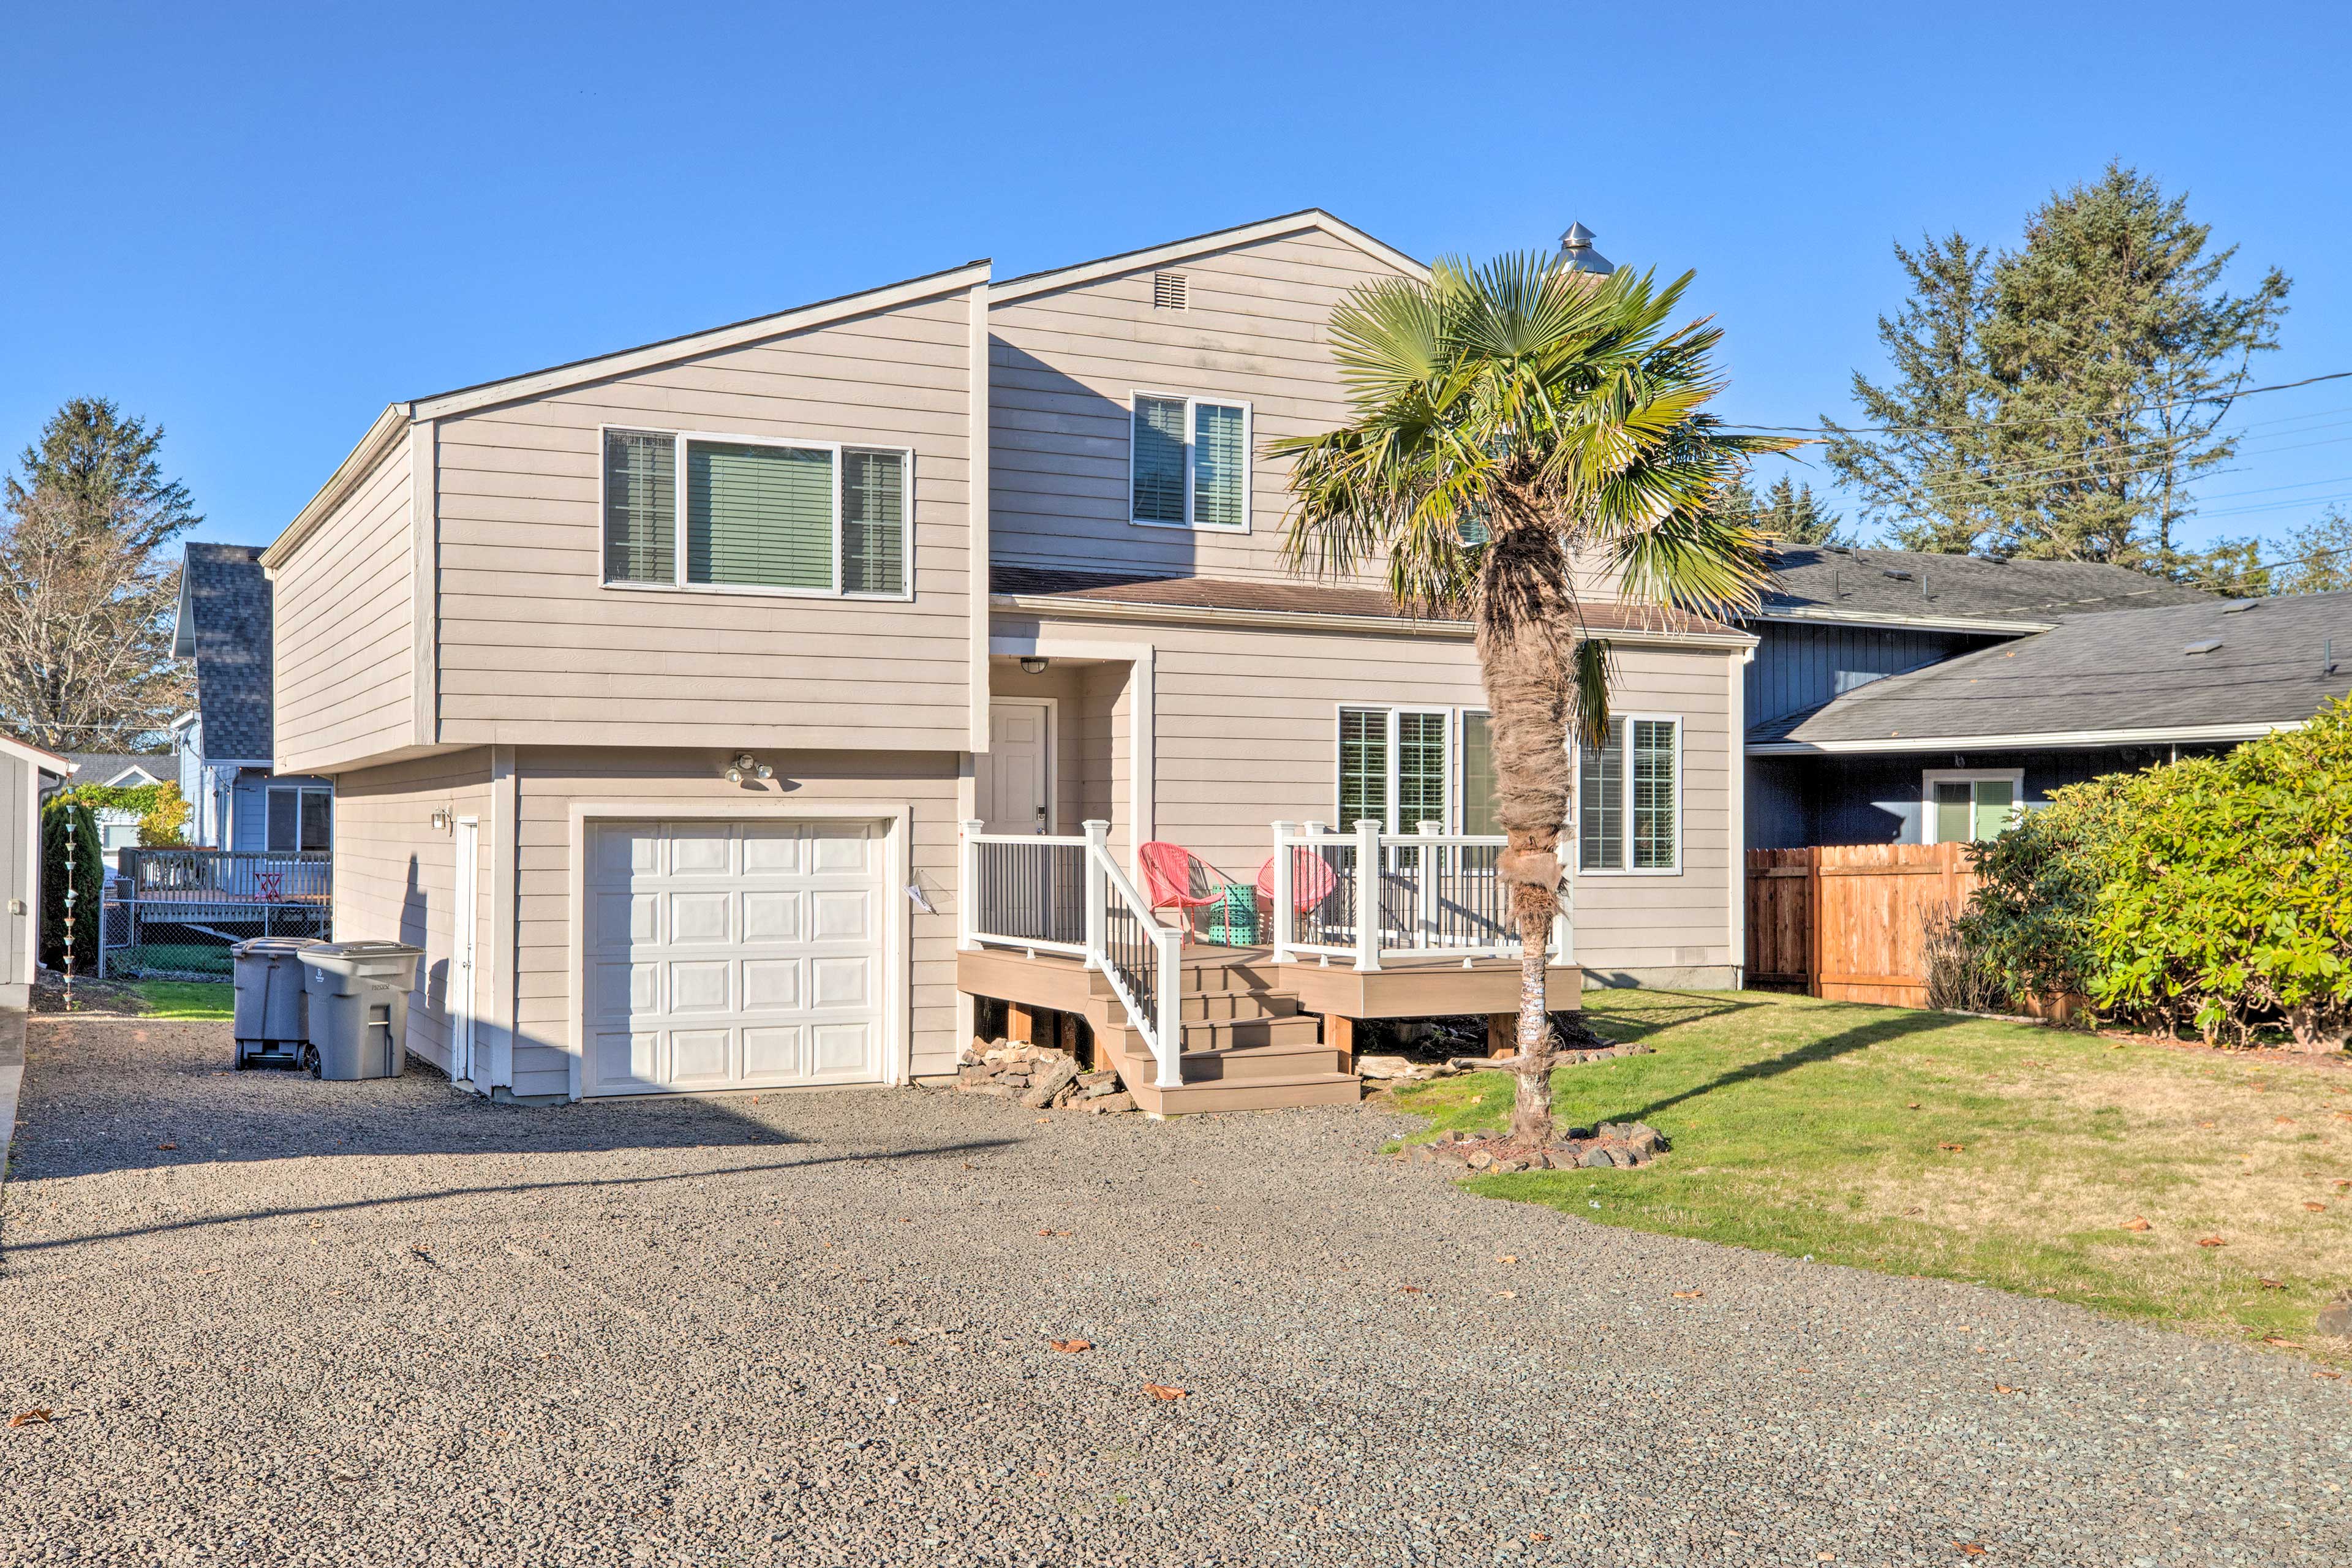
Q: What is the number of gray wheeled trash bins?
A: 2